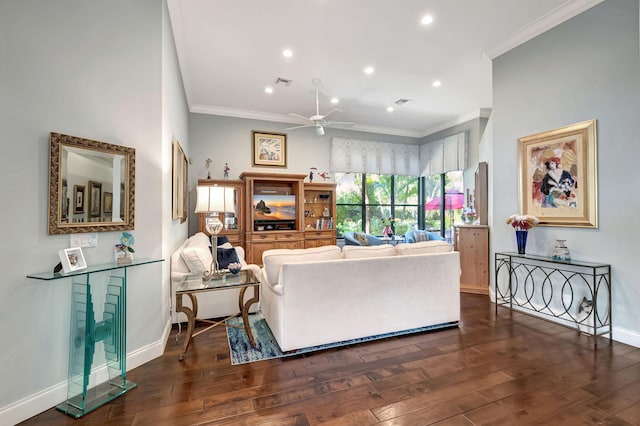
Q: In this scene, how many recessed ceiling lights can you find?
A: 7